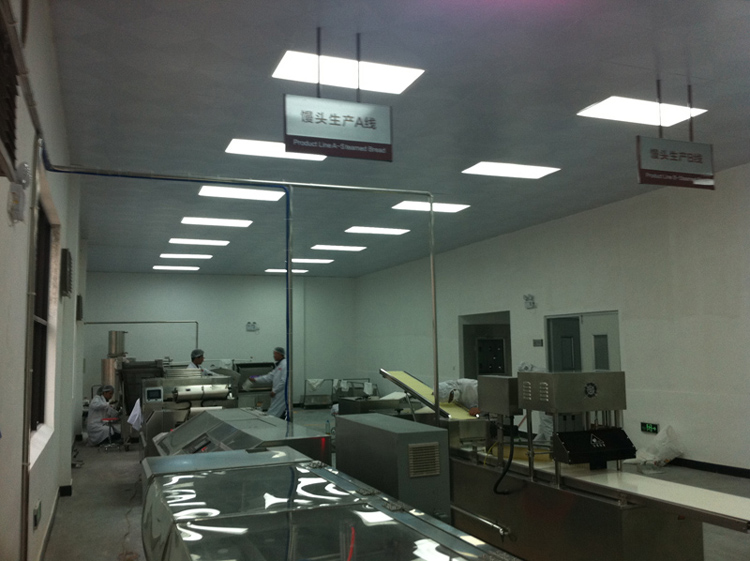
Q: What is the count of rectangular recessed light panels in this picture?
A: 14